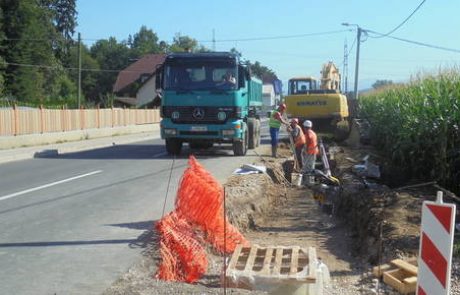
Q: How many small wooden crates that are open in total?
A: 1